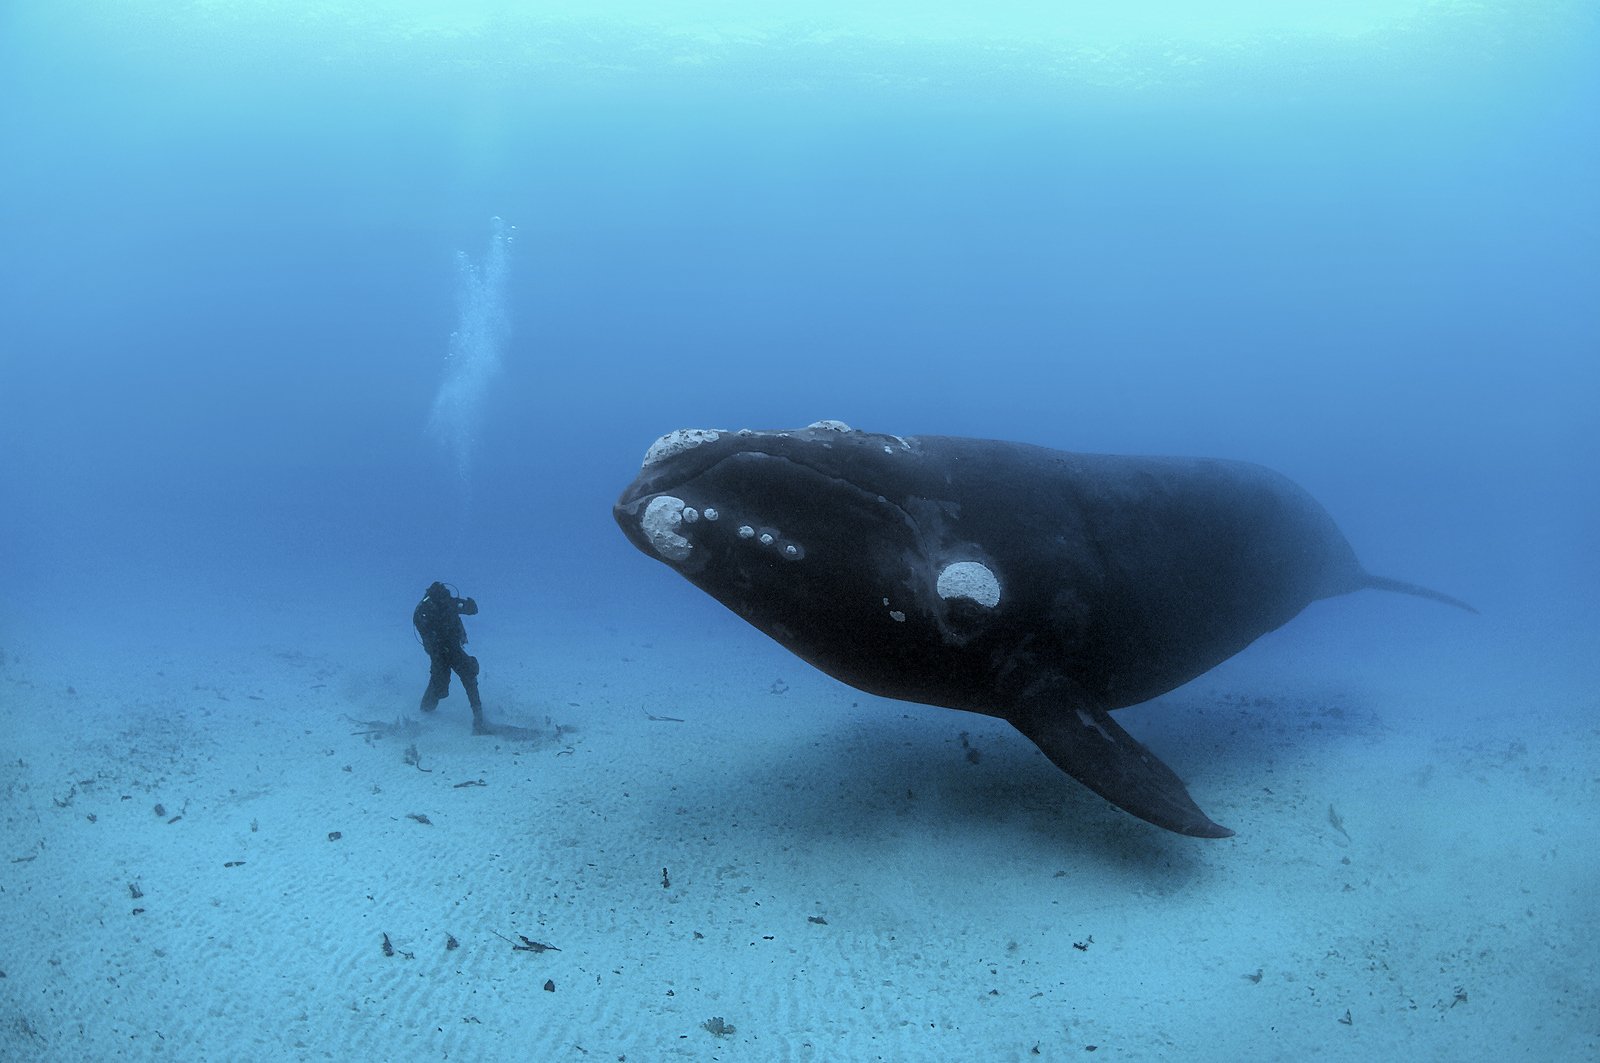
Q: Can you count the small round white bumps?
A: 5